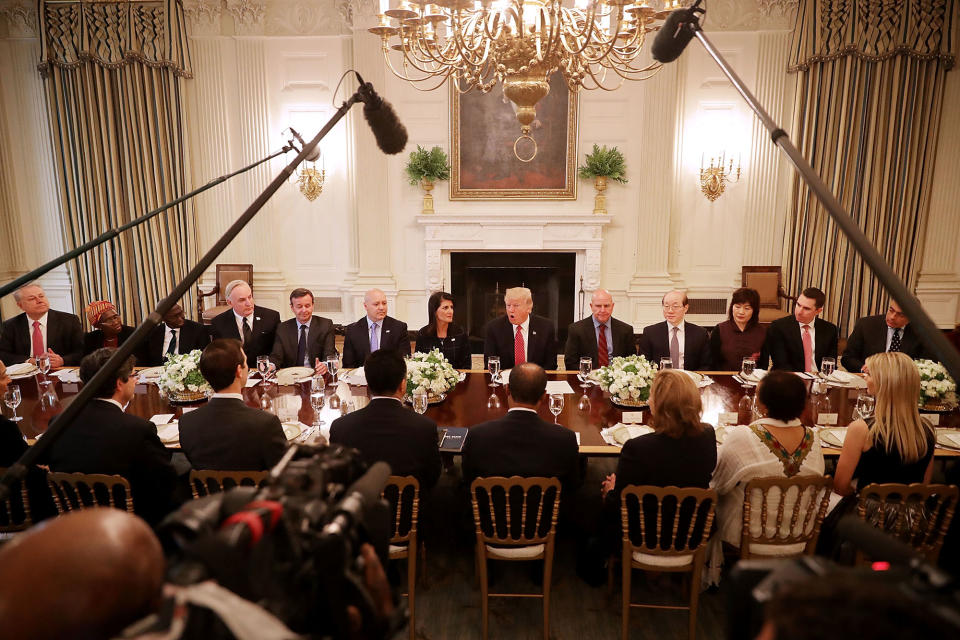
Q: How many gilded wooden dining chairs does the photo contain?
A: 8